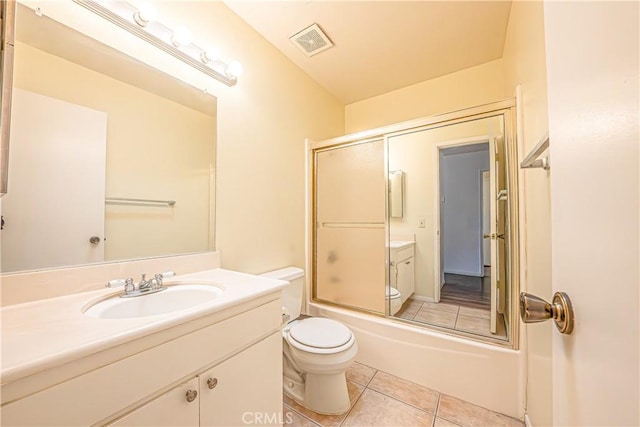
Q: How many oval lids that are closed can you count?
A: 1